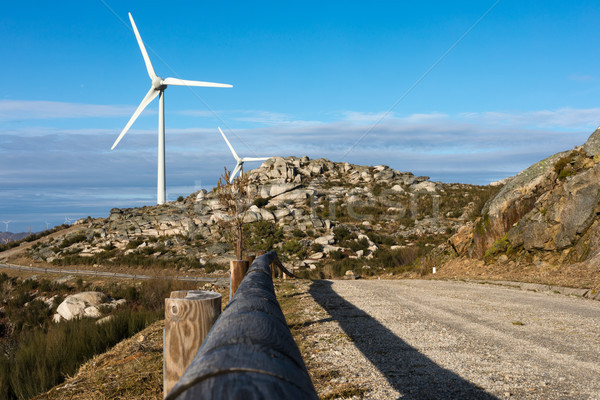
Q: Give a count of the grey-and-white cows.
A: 0